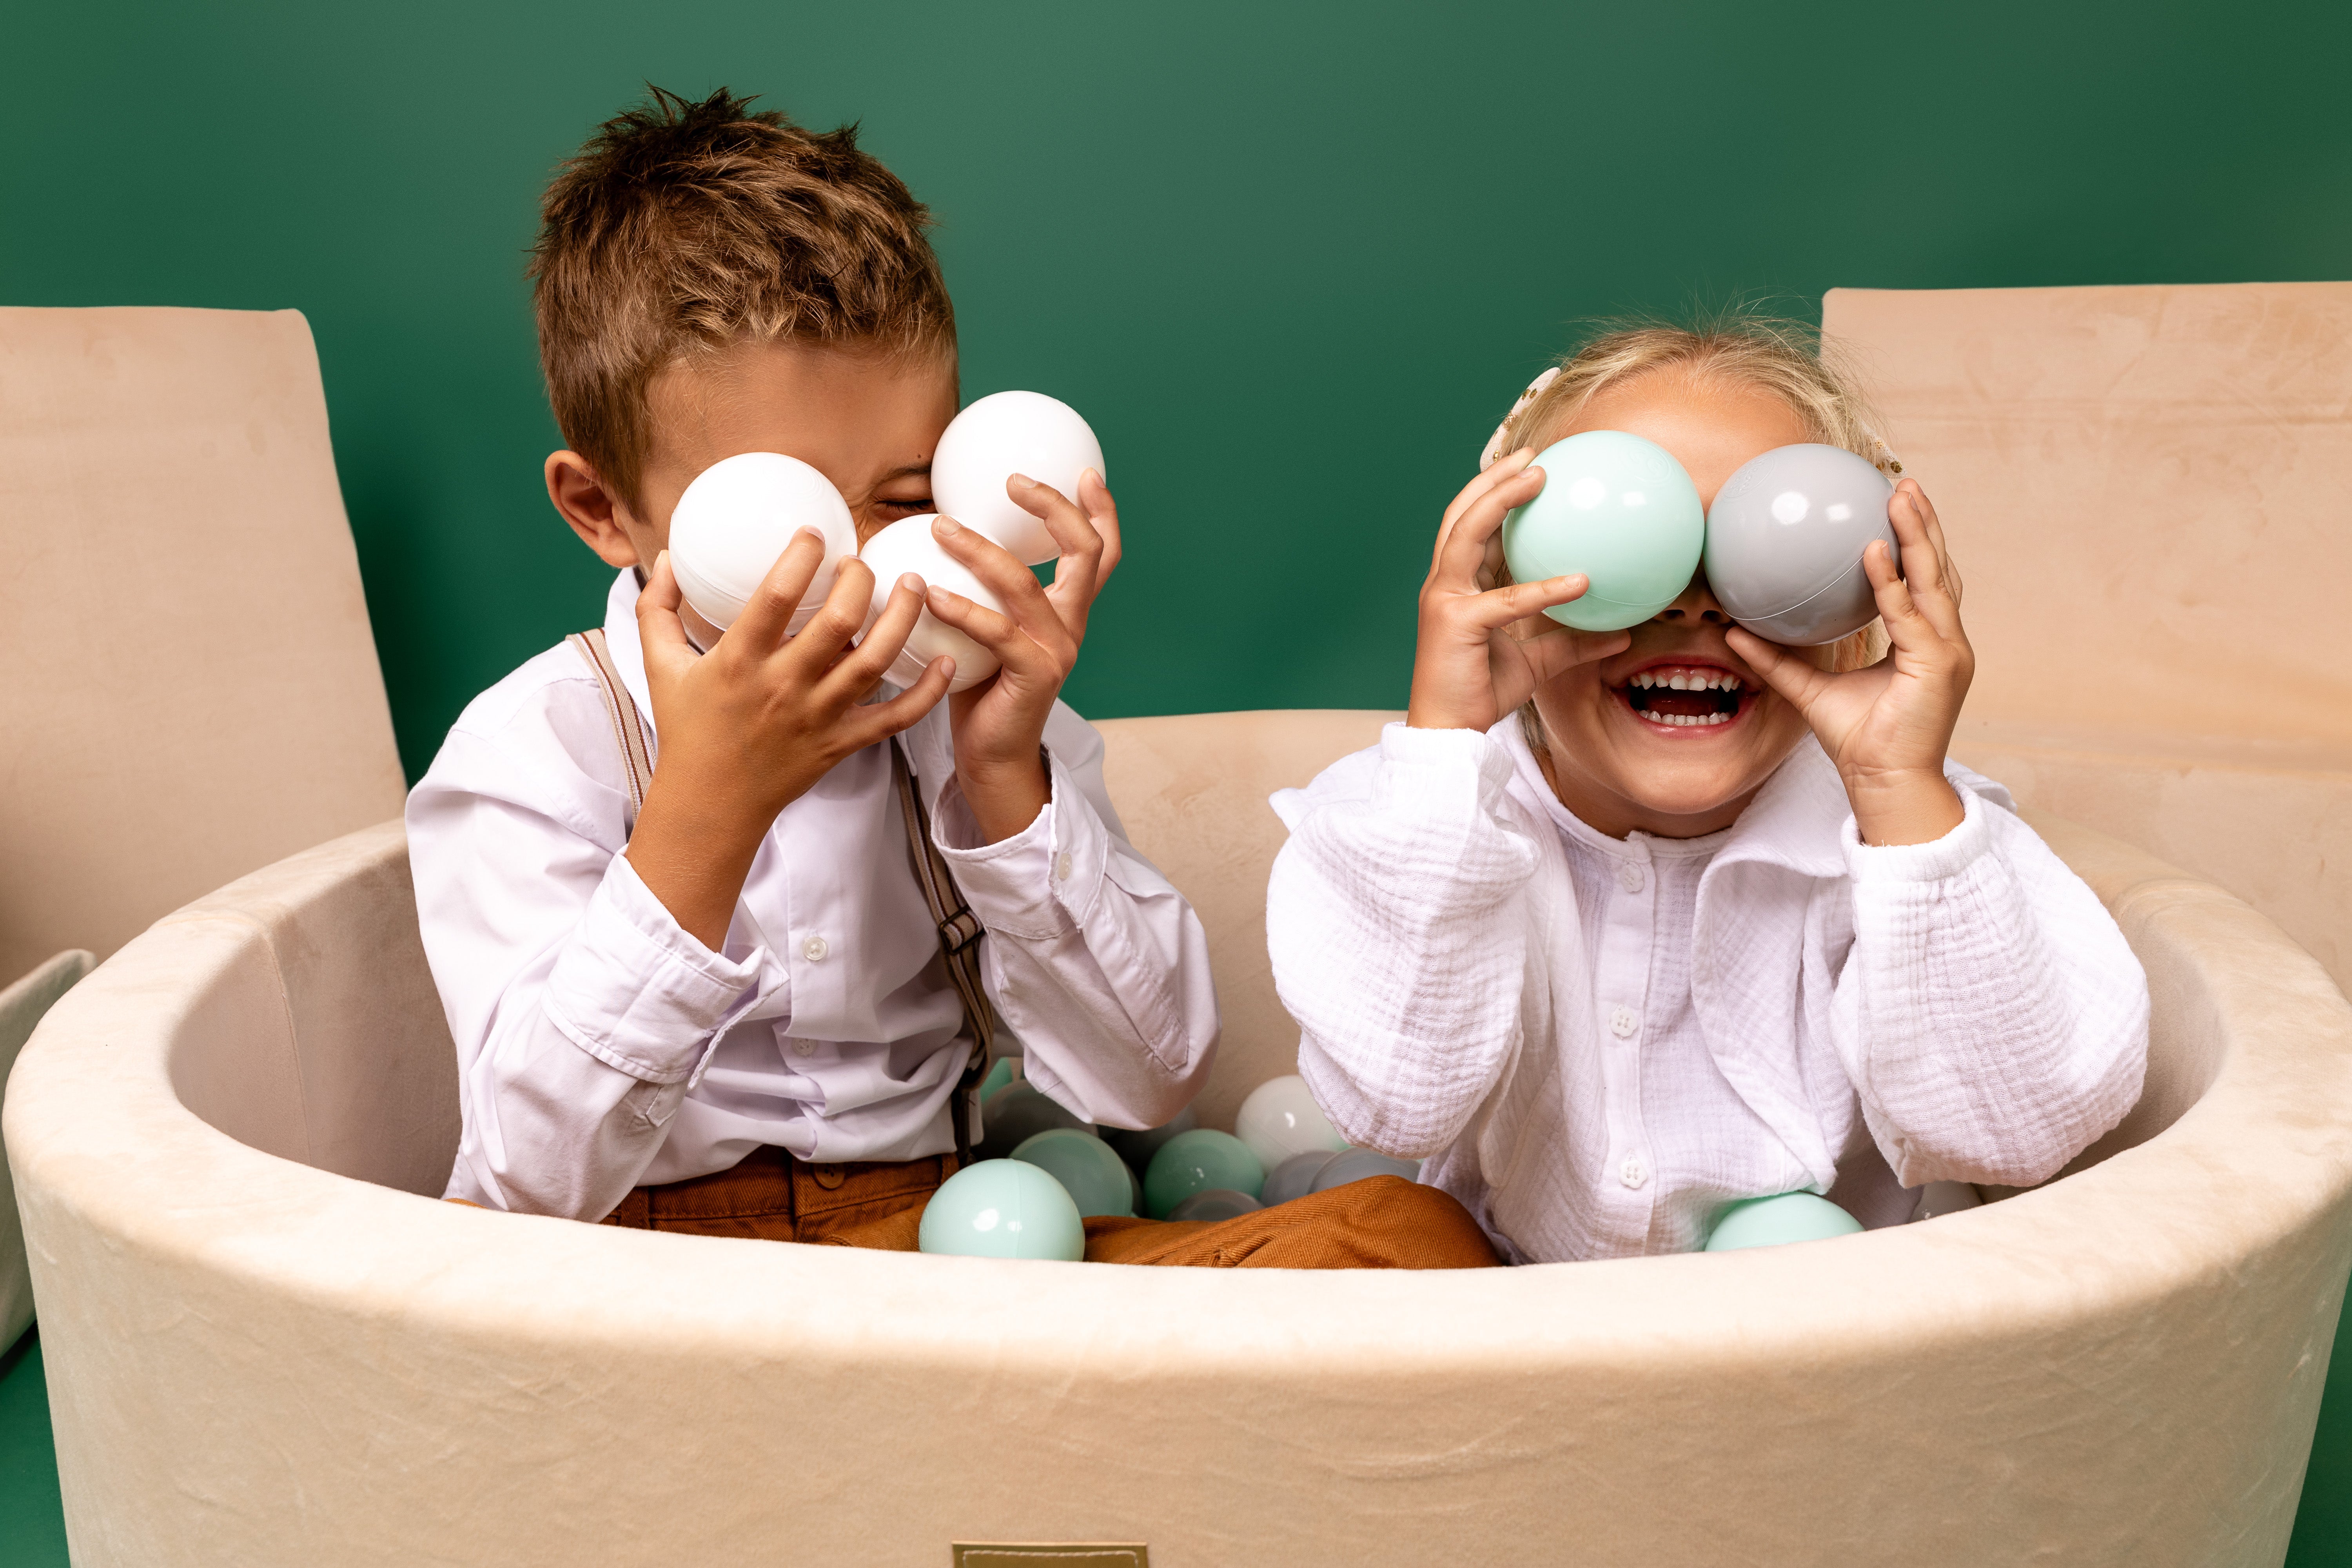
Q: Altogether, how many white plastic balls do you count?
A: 4